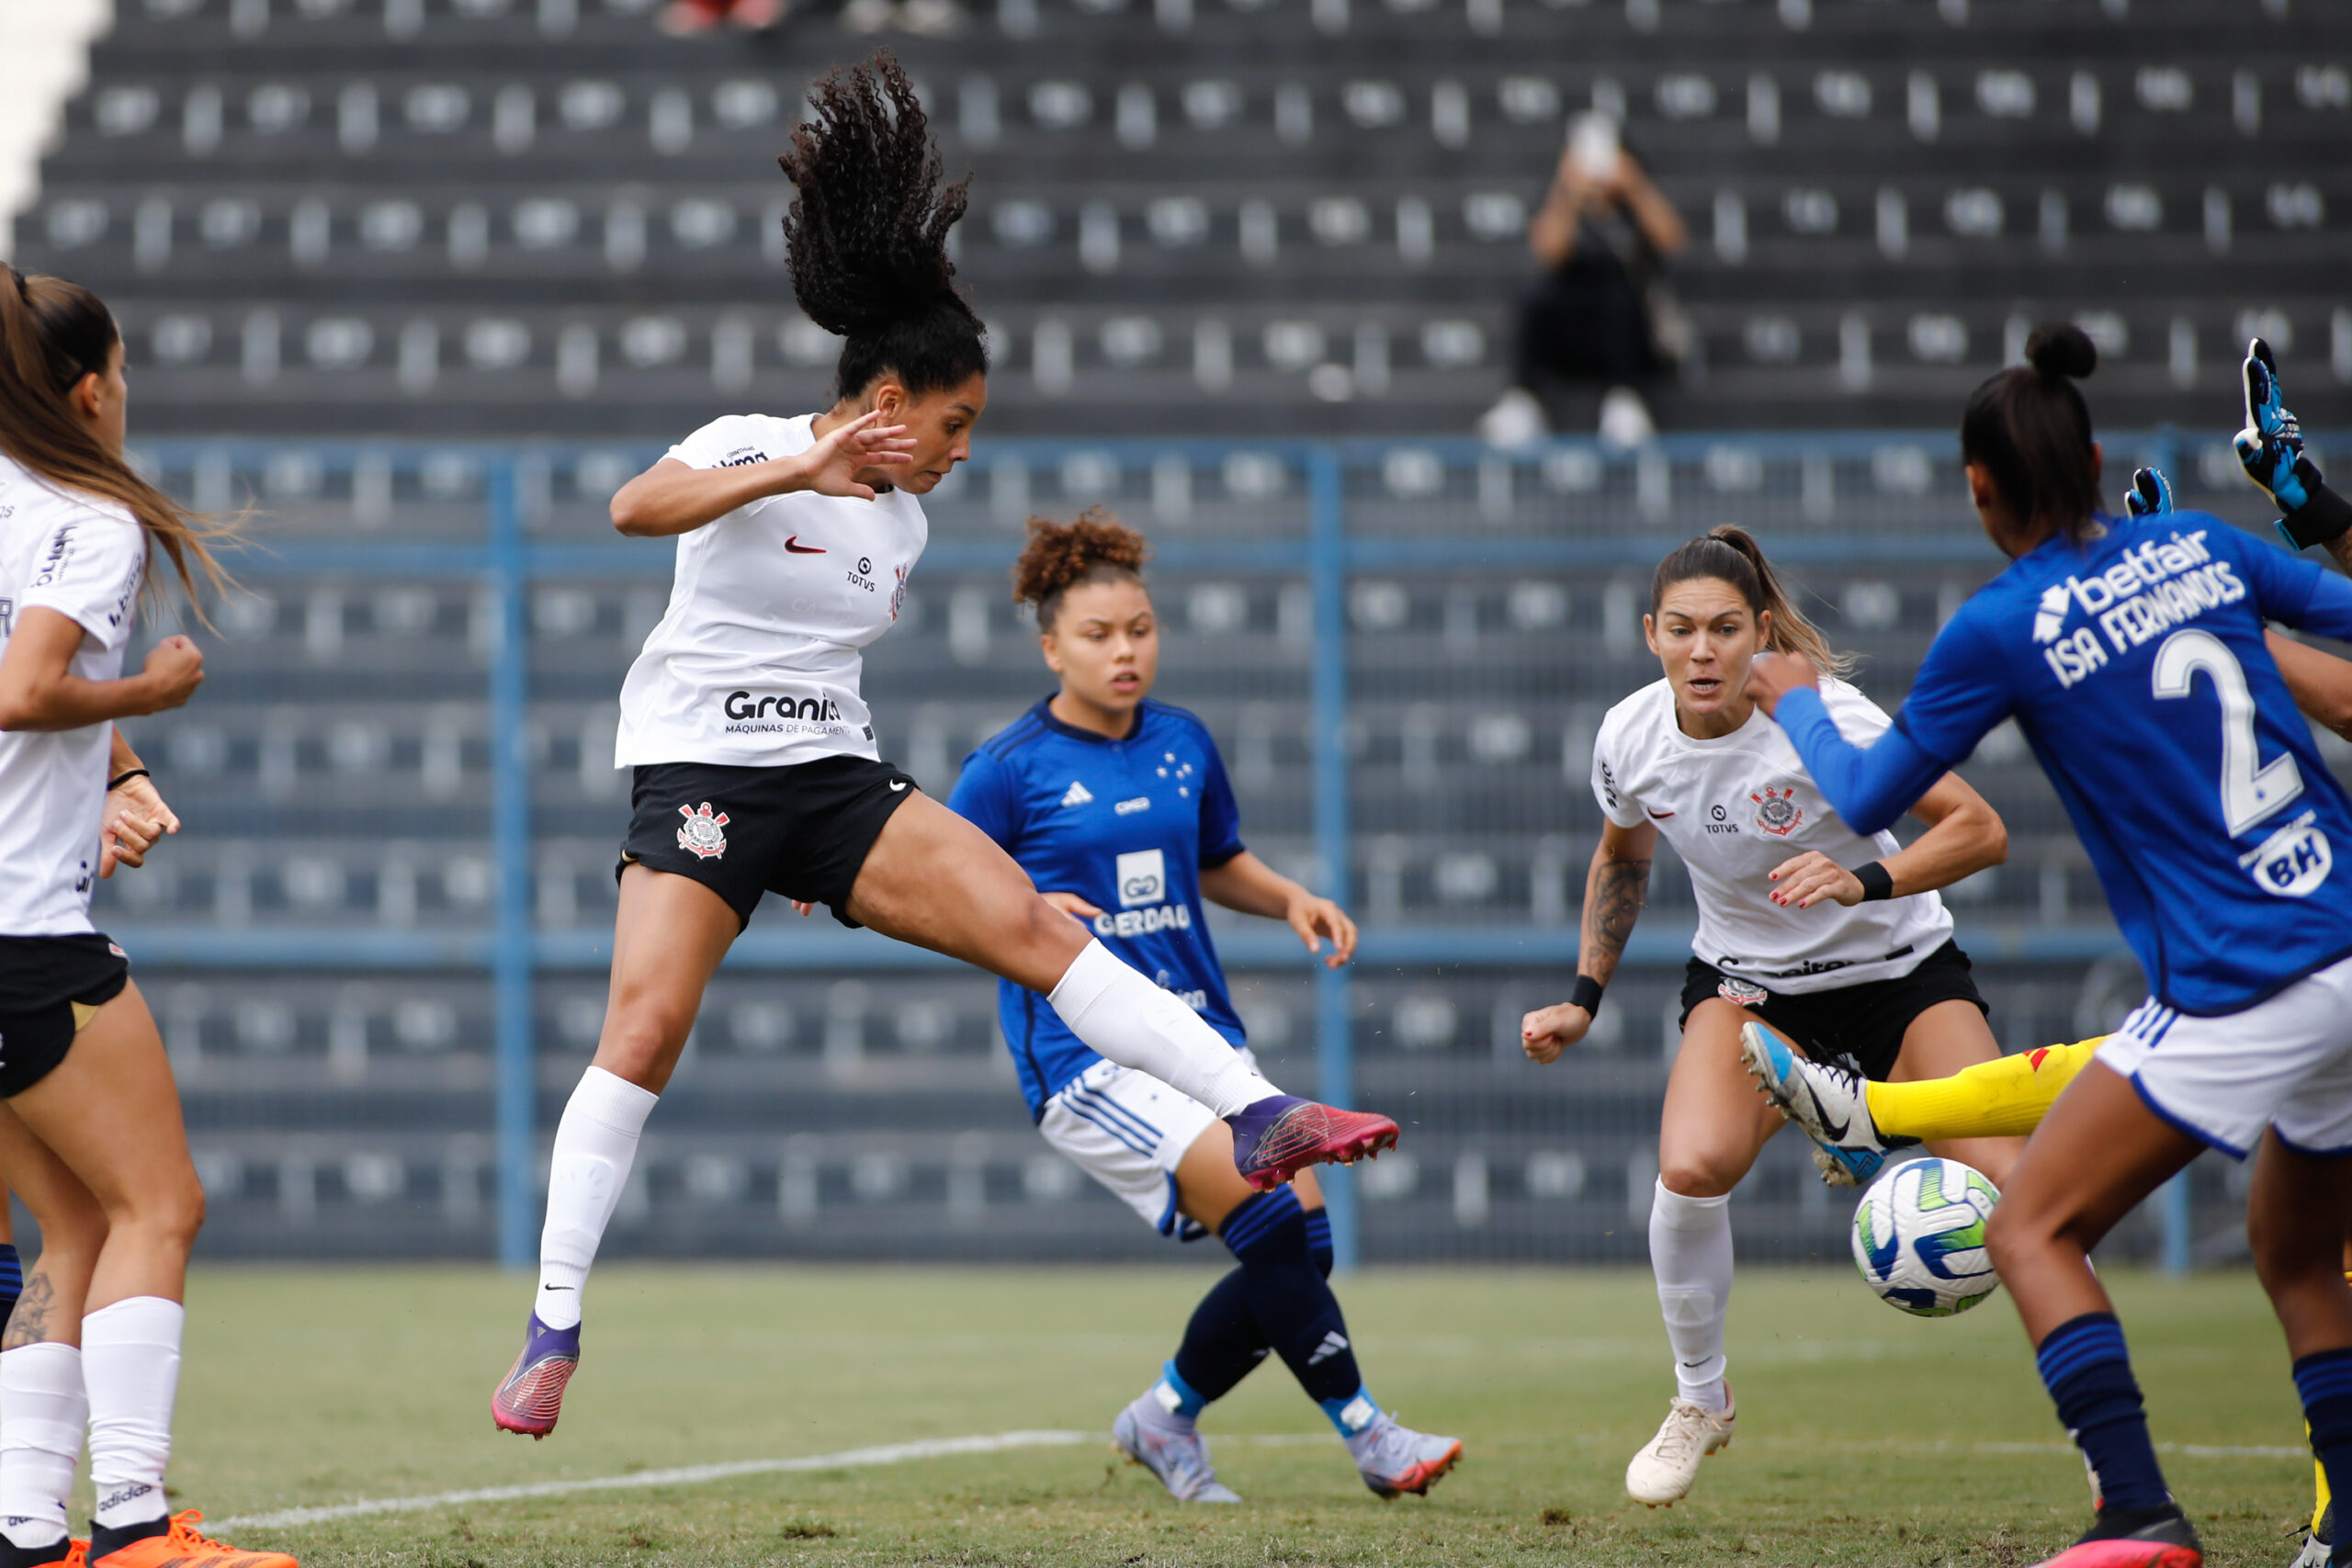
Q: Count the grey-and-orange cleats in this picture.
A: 2